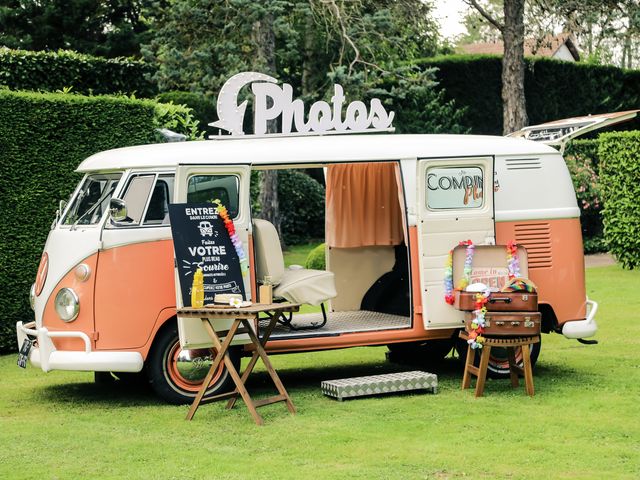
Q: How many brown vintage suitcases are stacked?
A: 2